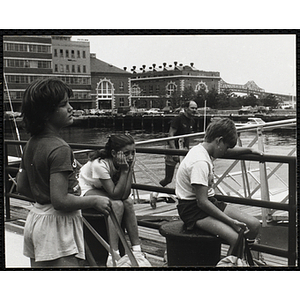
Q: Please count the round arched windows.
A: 4